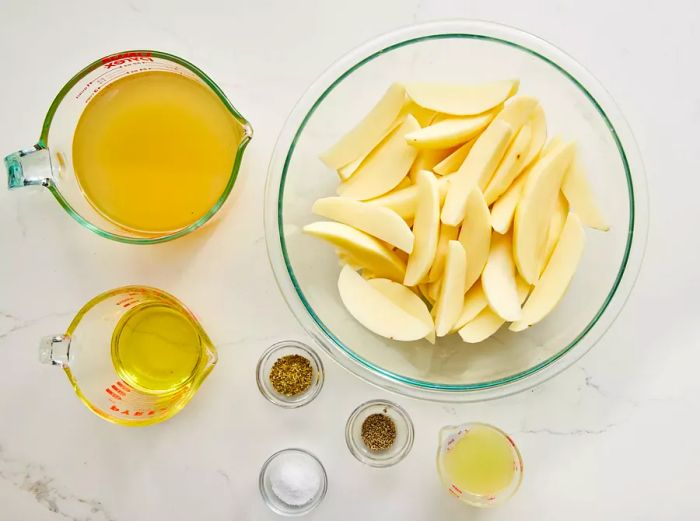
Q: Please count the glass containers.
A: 7